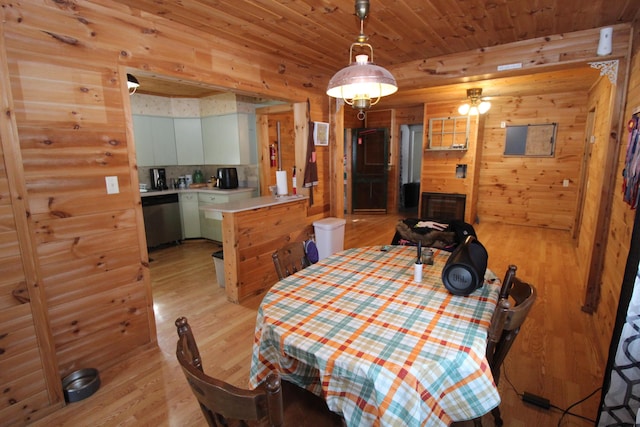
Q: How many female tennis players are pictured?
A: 0